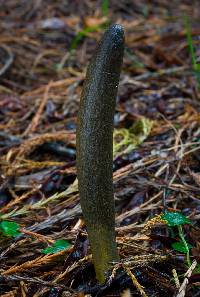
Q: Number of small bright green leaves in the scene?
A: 4